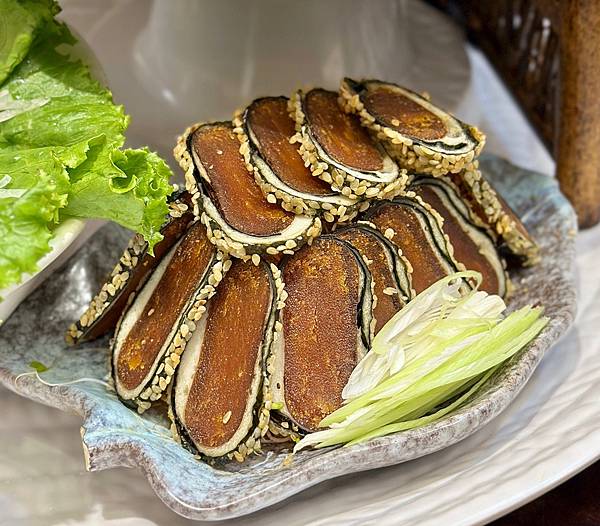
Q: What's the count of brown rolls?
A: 12